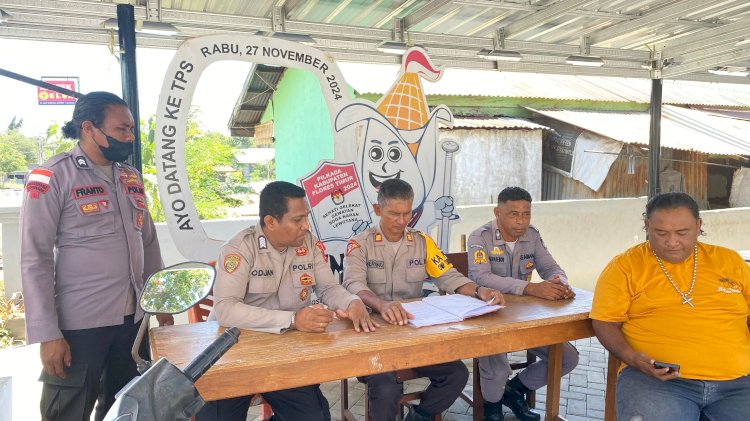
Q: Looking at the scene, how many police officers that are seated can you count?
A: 3